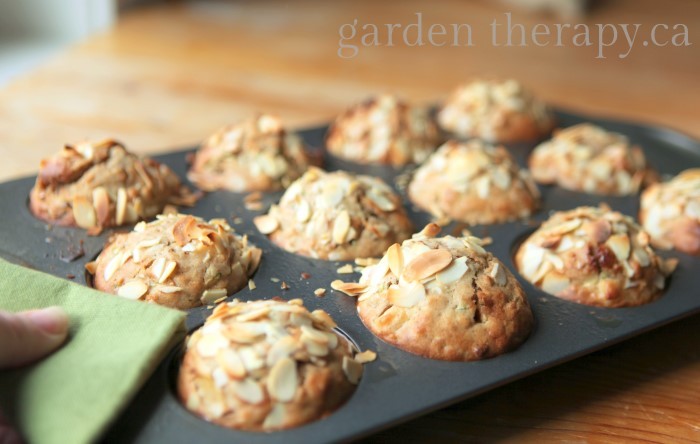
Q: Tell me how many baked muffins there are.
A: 12